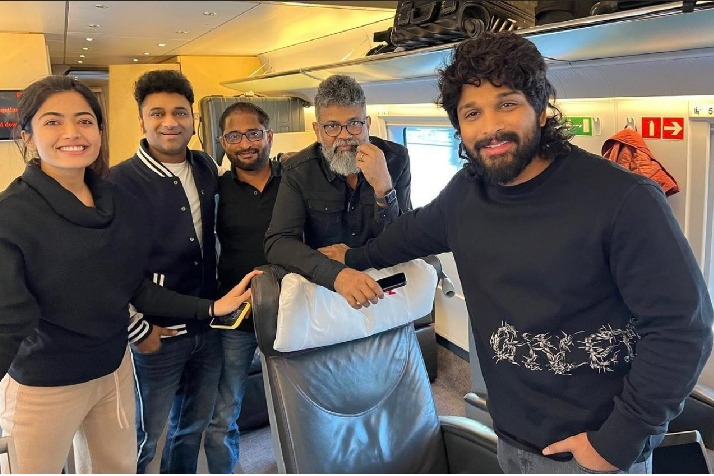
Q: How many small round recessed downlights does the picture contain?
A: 11